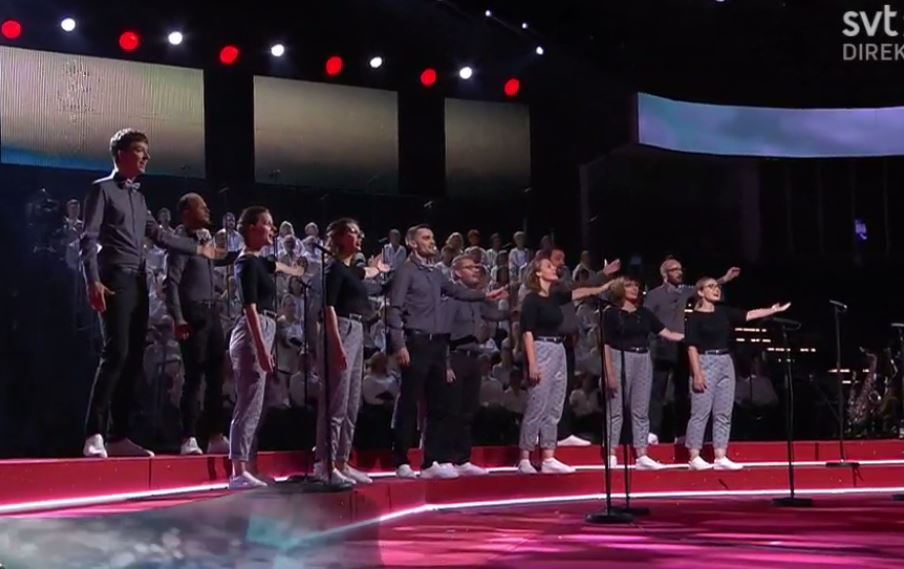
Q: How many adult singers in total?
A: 11